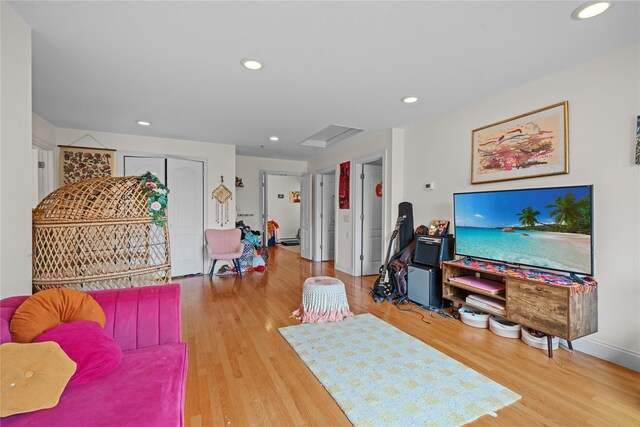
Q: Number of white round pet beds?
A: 3